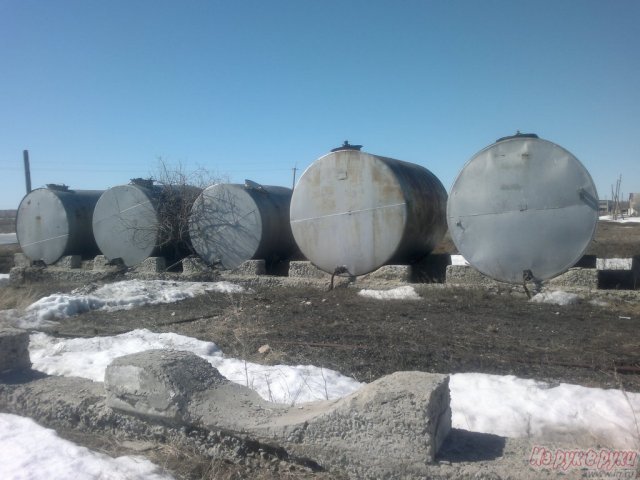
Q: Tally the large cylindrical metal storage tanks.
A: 5